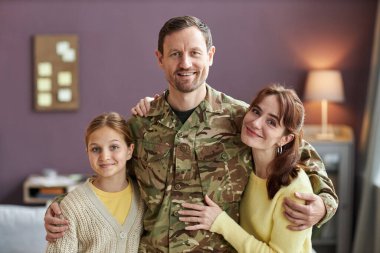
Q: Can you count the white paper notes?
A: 3